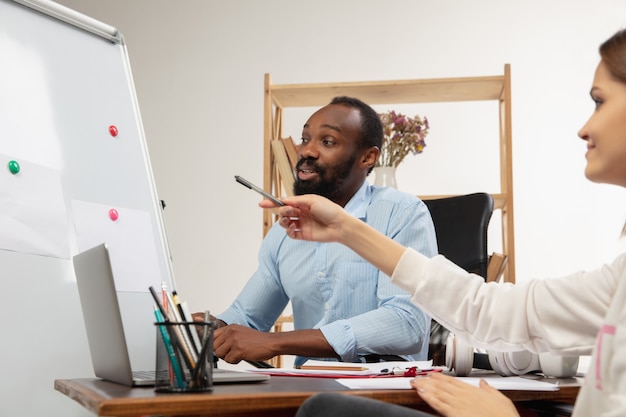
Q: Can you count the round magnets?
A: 3